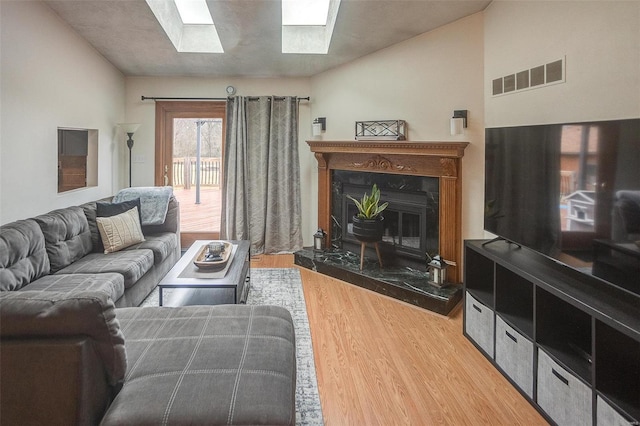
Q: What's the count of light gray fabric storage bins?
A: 4